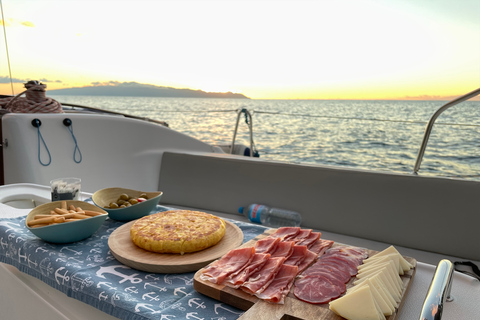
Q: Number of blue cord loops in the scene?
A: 2